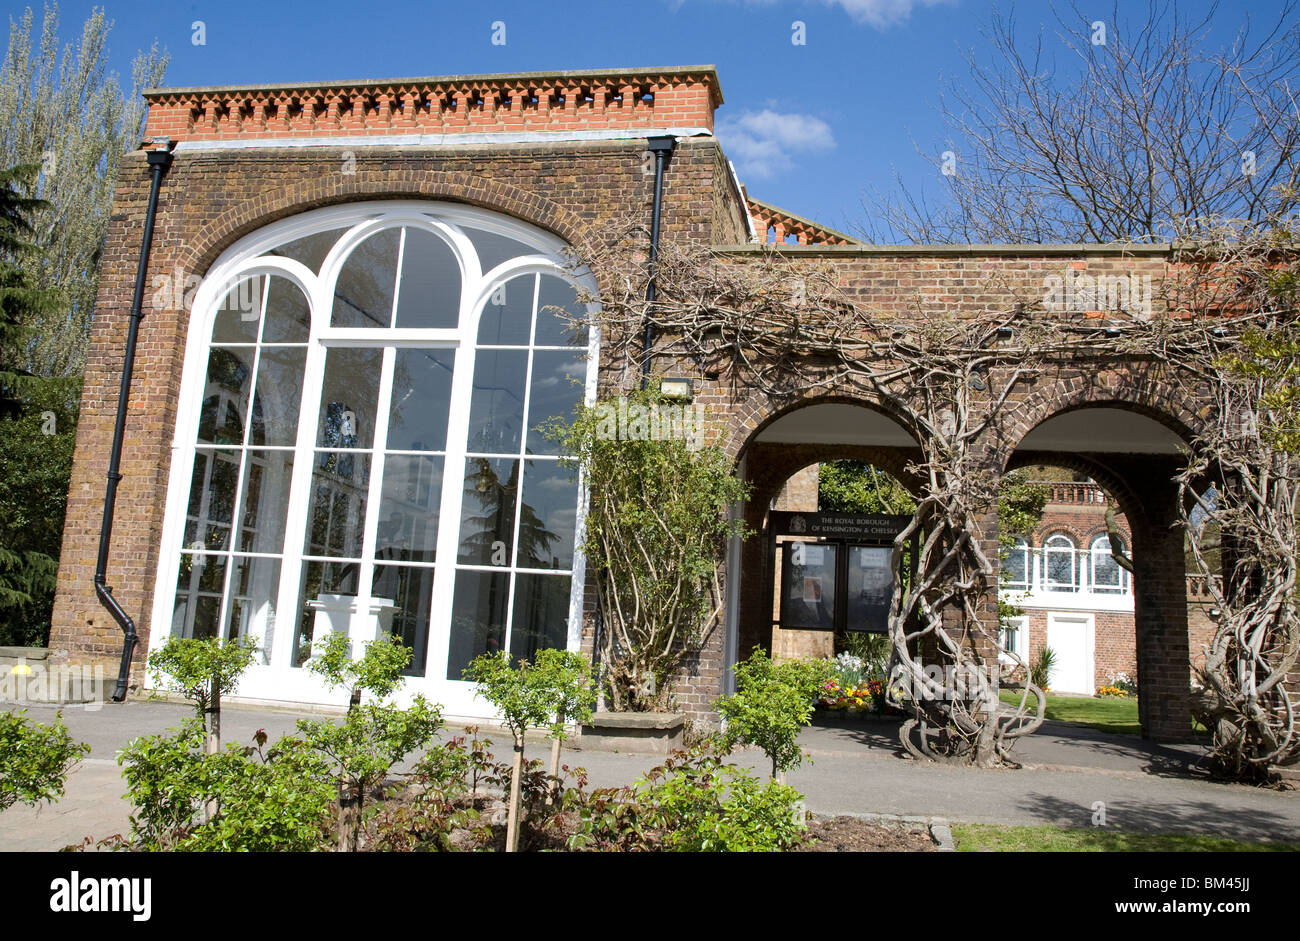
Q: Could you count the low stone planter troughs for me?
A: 1